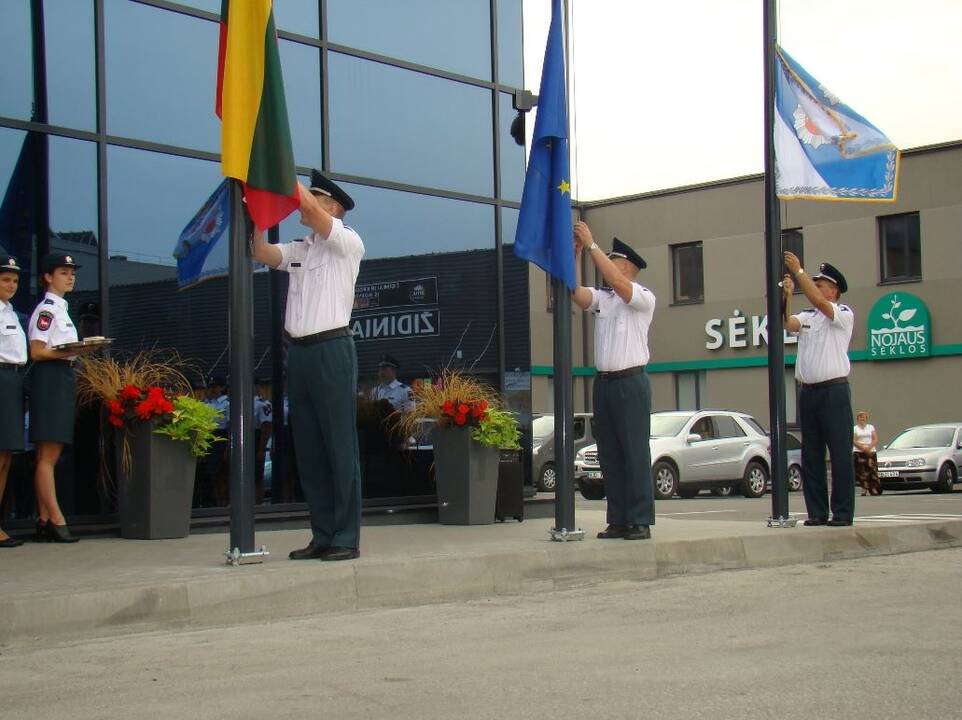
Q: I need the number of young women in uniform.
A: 2